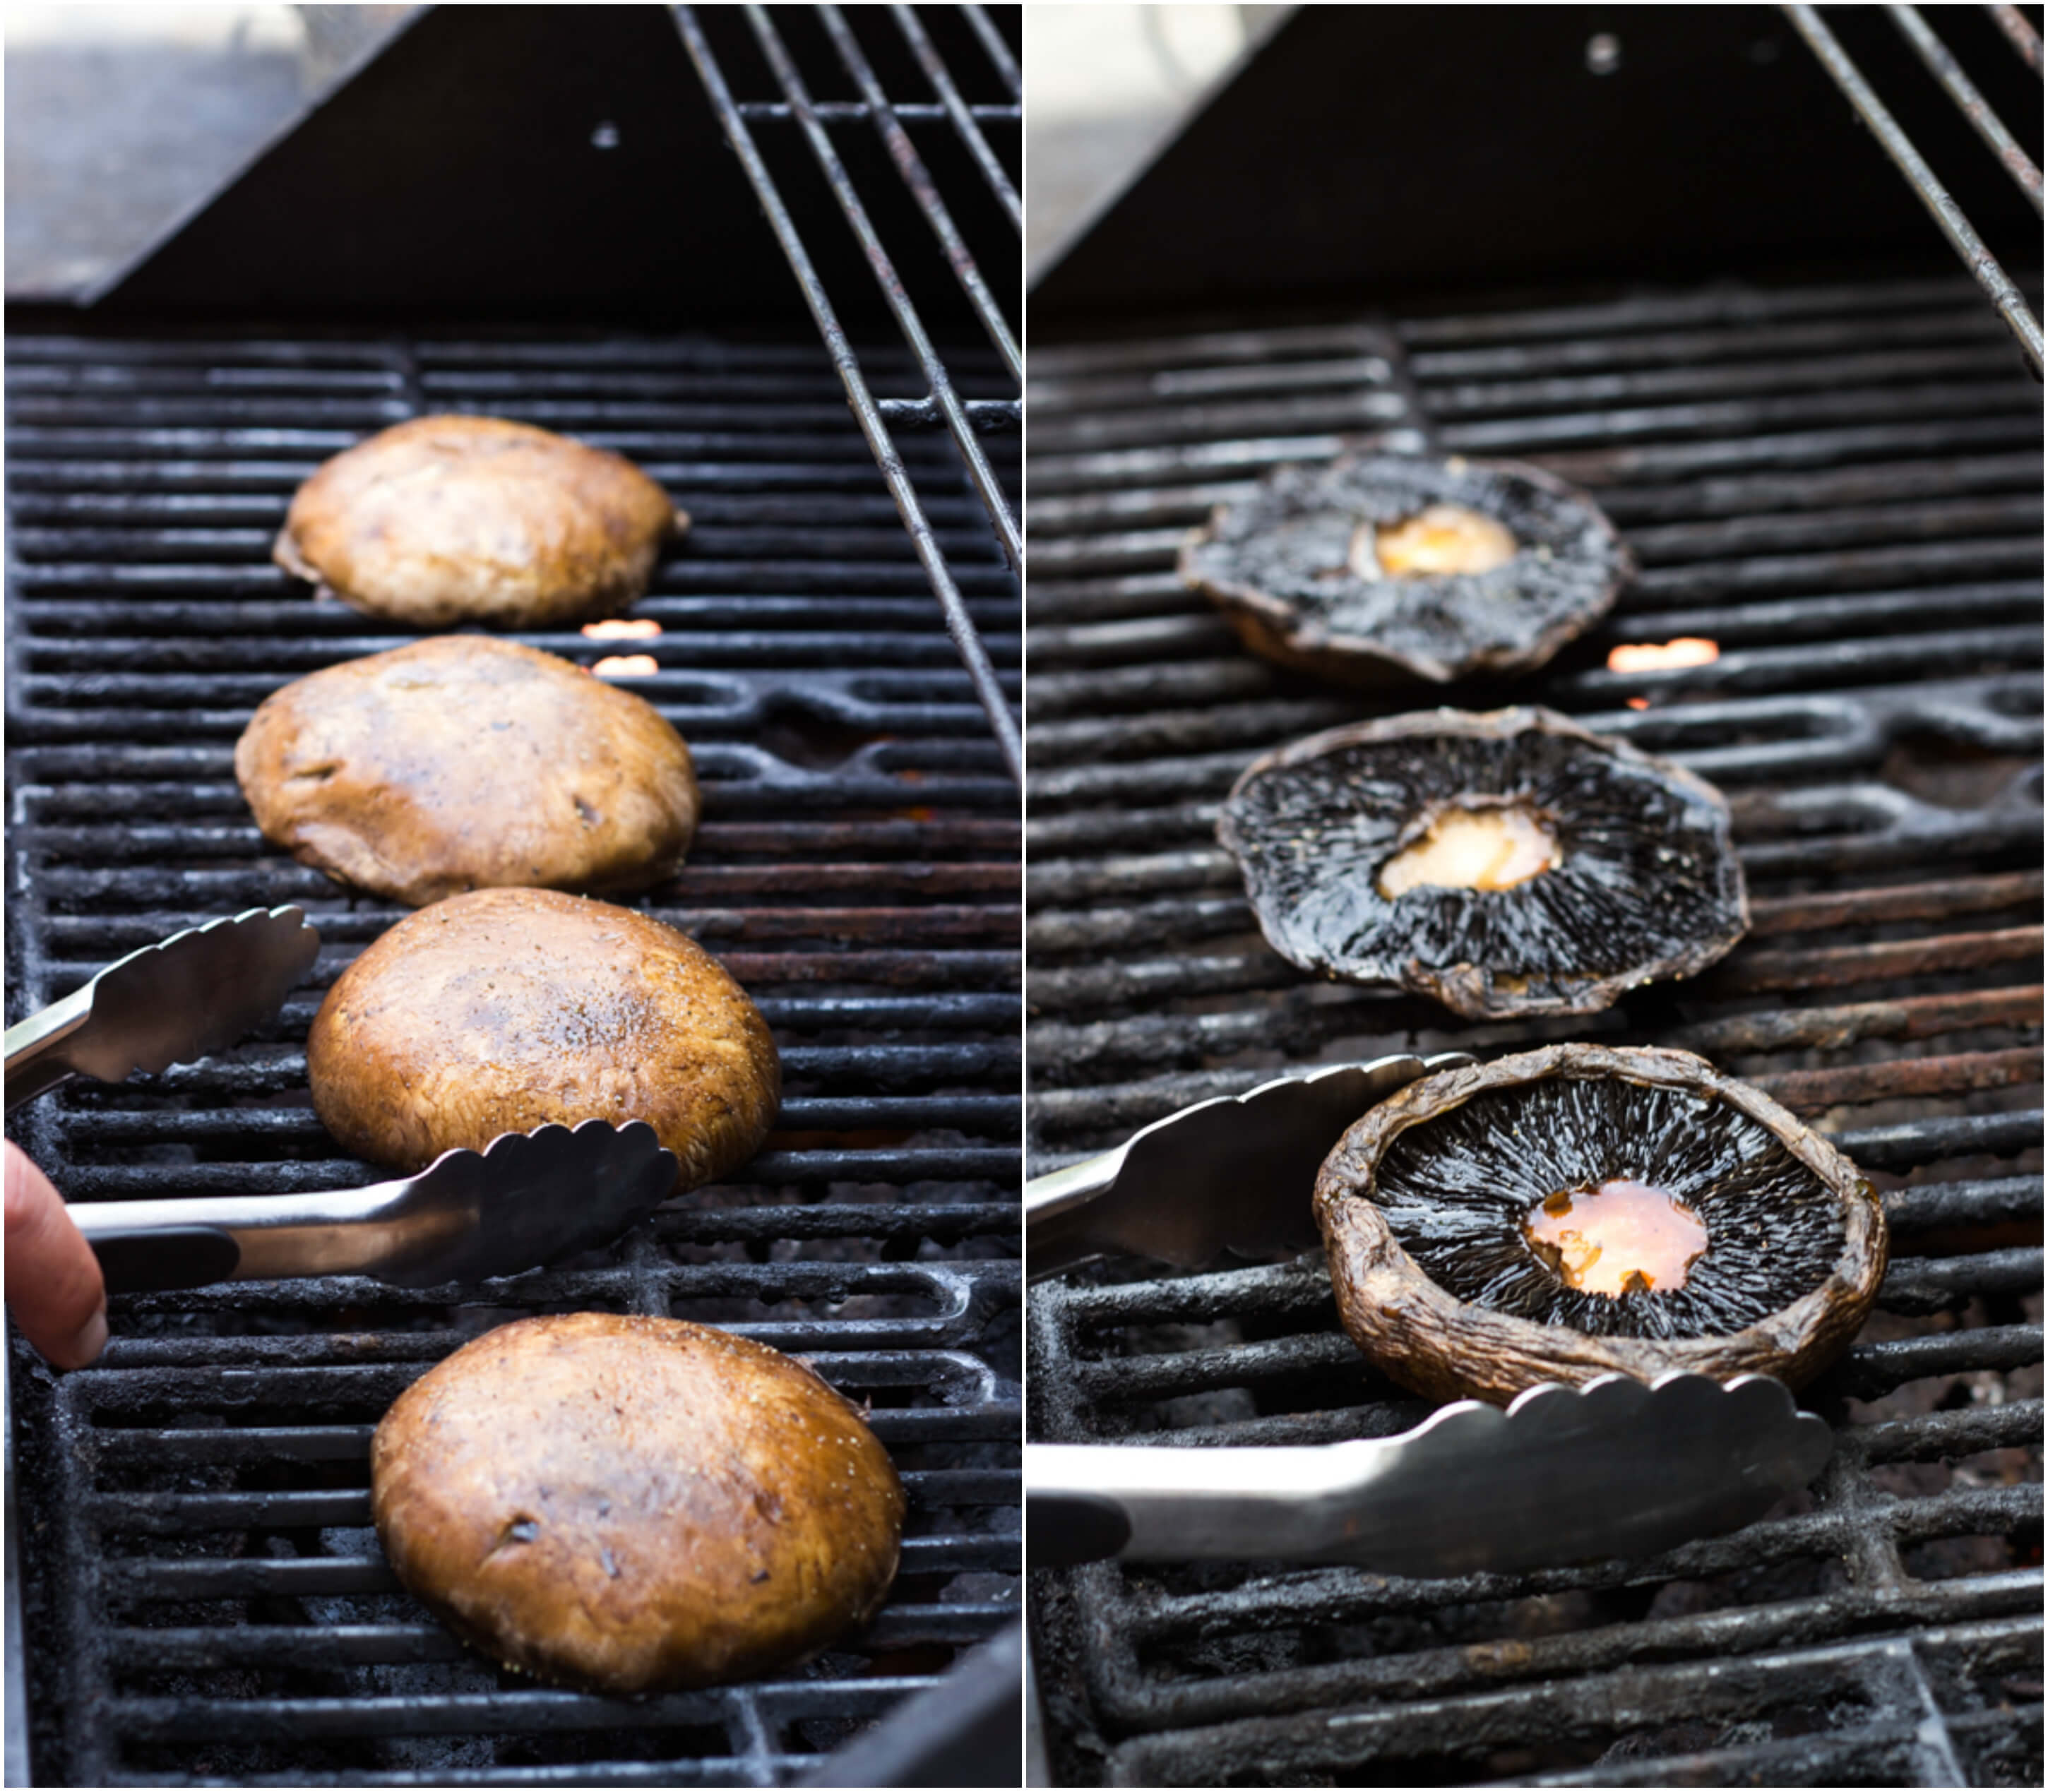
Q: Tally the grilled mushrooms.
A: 7